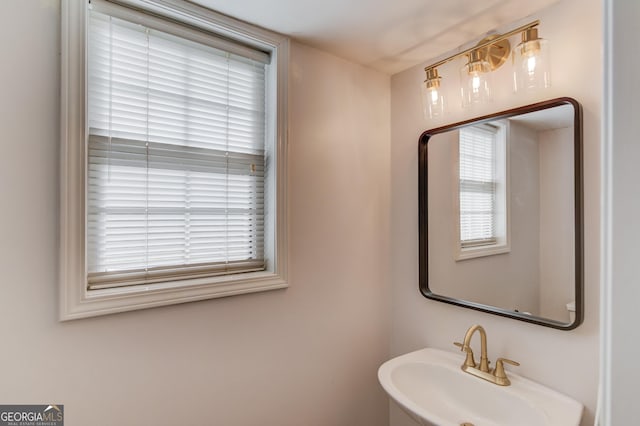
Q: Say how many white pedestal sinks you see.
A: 1